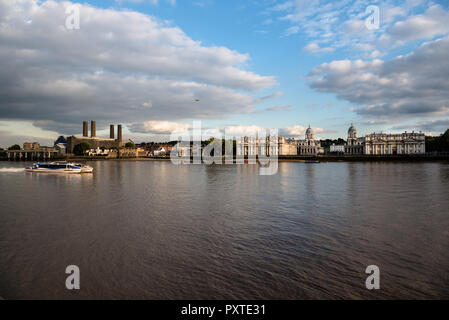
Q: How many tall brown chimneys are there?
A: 4